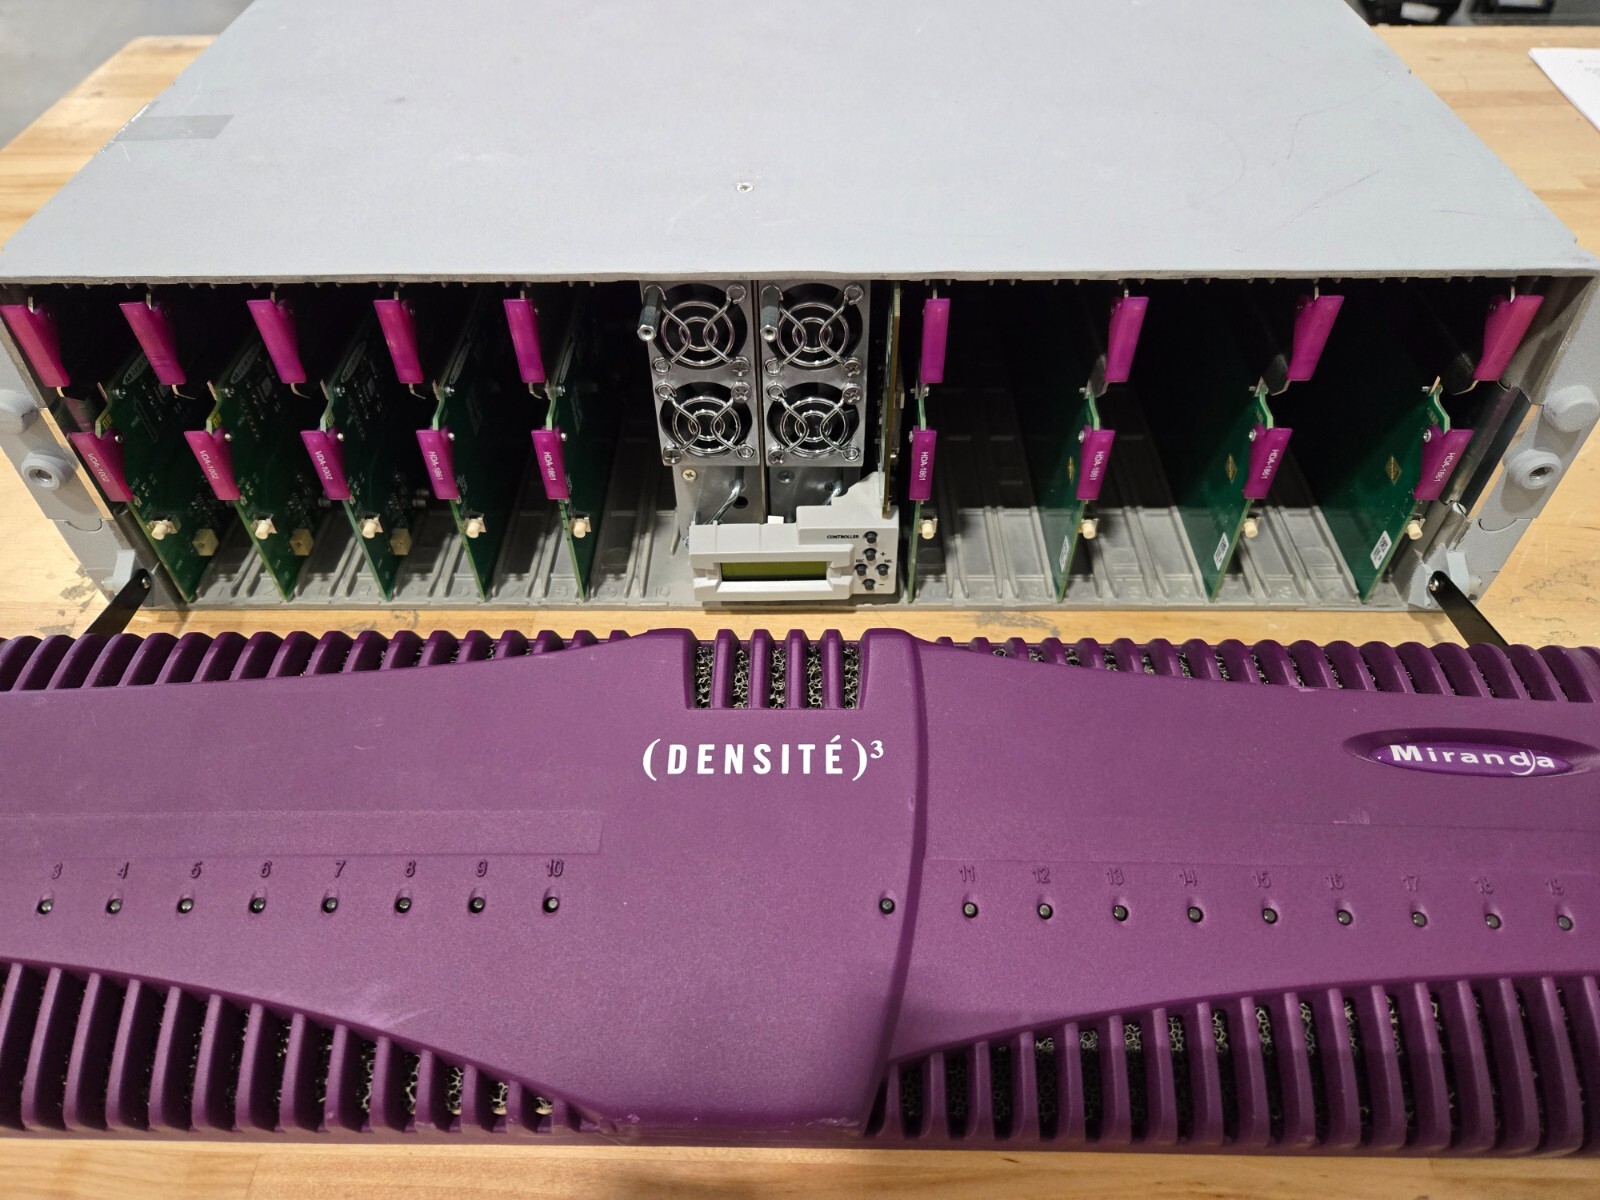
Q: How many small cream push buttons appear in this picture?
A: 9